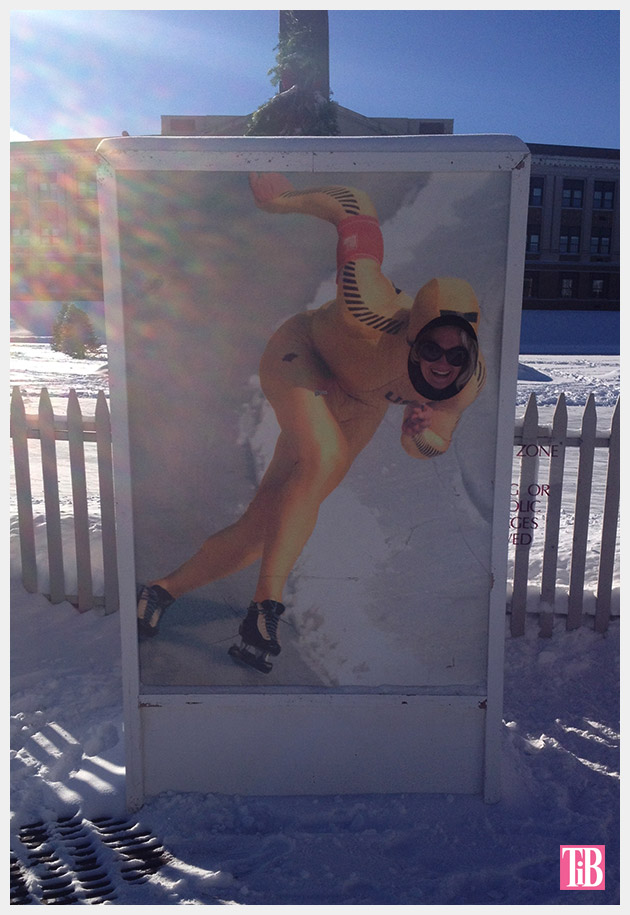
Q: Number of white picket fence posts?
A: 8